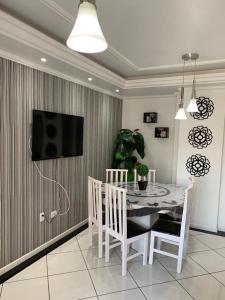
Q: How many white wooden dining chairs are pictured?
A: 6